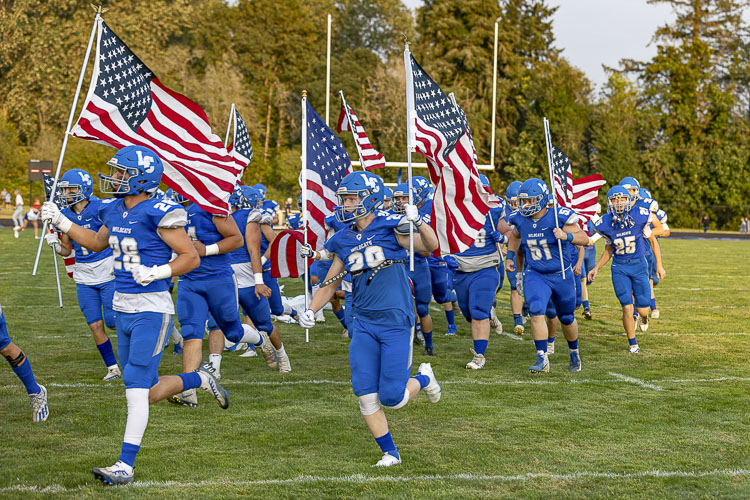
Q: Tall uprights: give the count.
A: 2